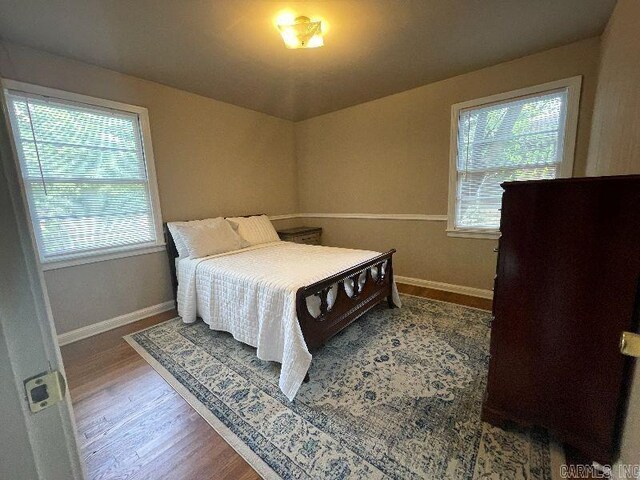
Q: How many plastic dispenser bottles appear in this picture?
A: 0